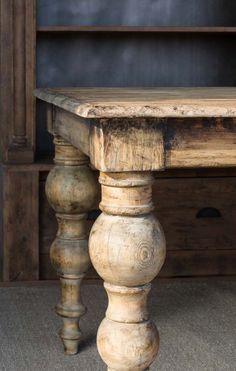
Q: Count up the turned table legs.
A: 2